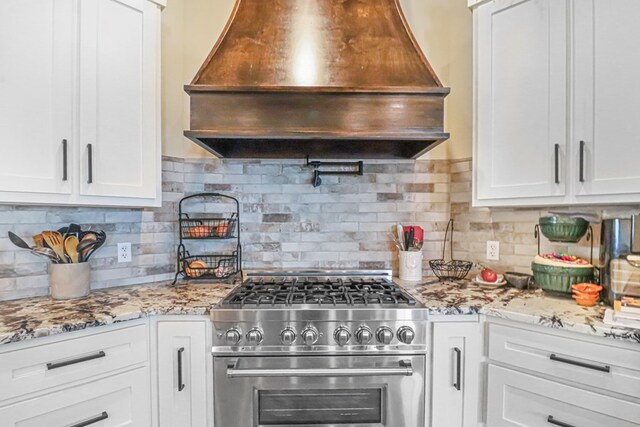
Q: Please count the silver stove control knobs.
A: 8